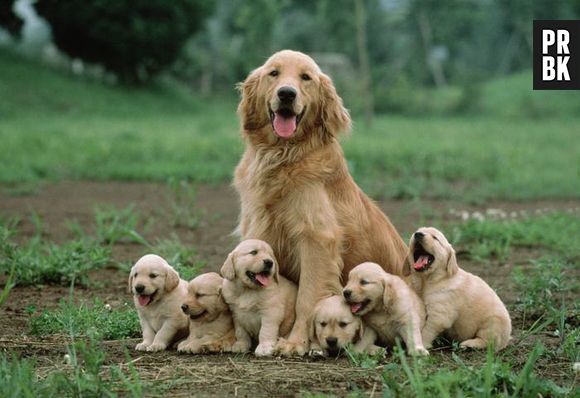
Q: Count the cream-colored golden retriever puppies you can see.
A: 6